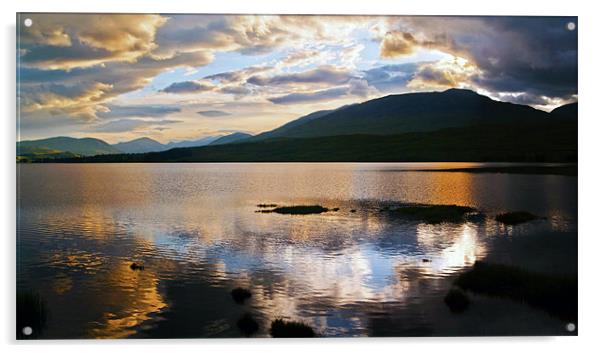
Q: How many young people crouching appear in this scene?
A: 0